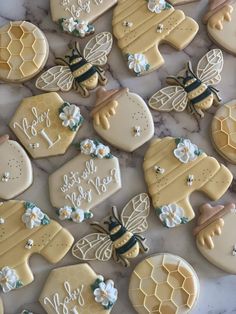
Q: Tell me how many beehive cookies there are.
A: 3